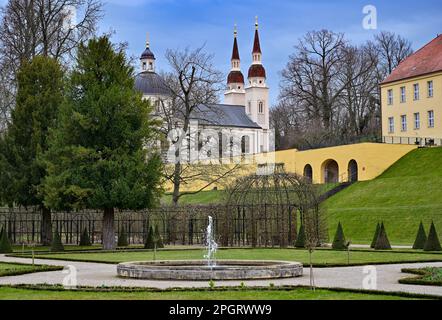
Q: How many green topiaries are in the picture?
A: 12